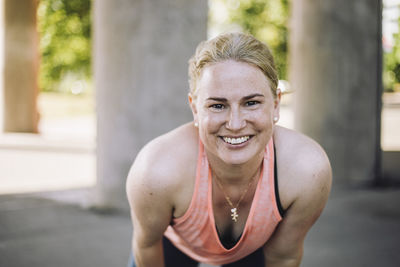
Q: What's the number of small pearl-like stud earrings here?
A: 2